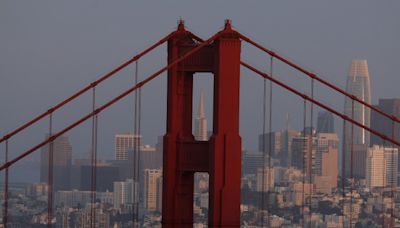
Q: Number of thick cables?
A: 4